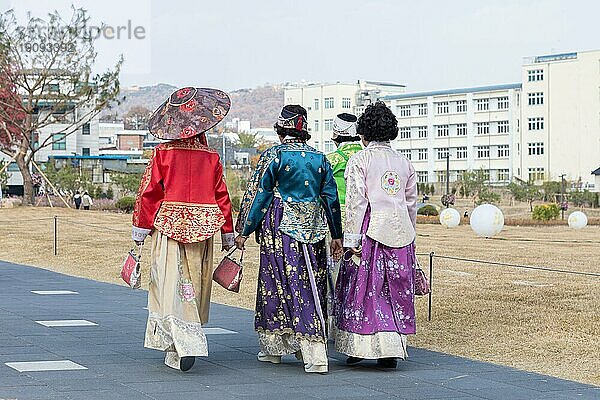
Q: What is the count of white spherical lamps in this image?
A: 3